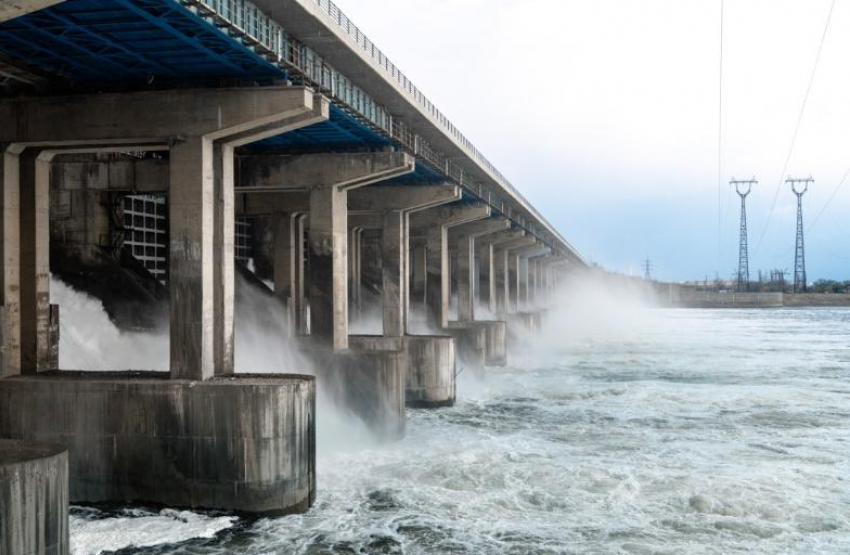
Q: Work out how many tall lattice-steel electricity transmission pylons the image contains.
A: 2